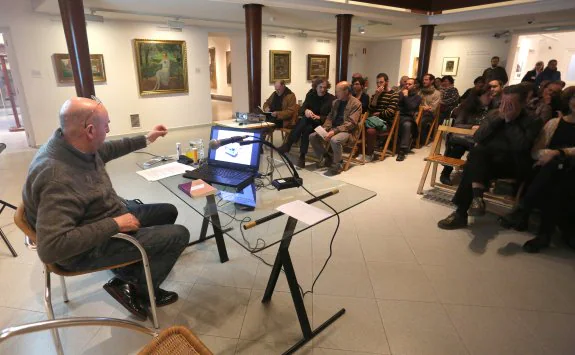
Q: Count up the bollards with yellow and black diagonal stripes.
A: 0